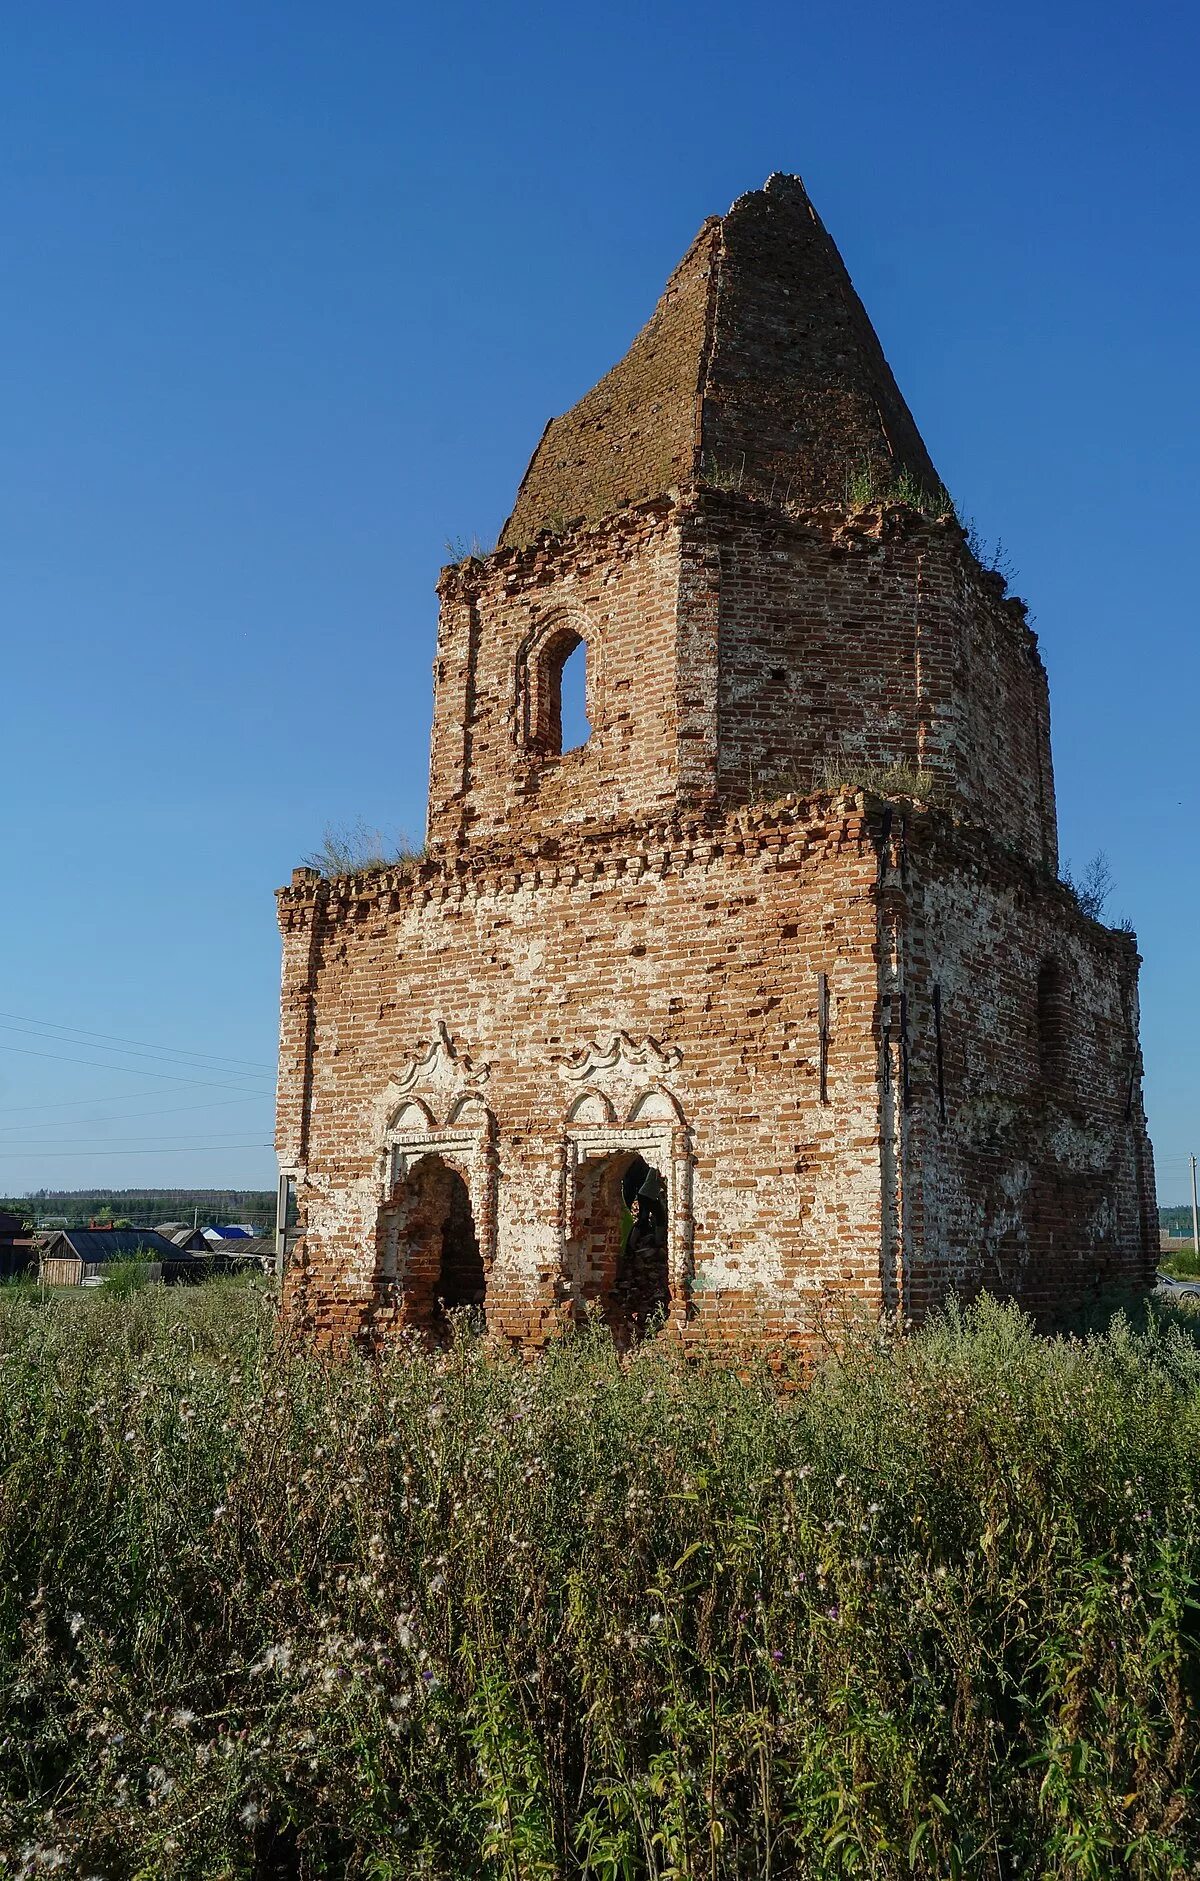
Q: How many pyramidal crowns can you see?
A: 1